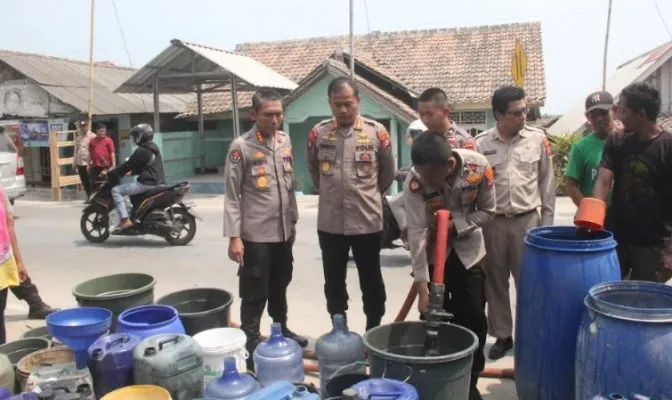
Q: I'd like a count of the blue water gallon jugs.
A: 3